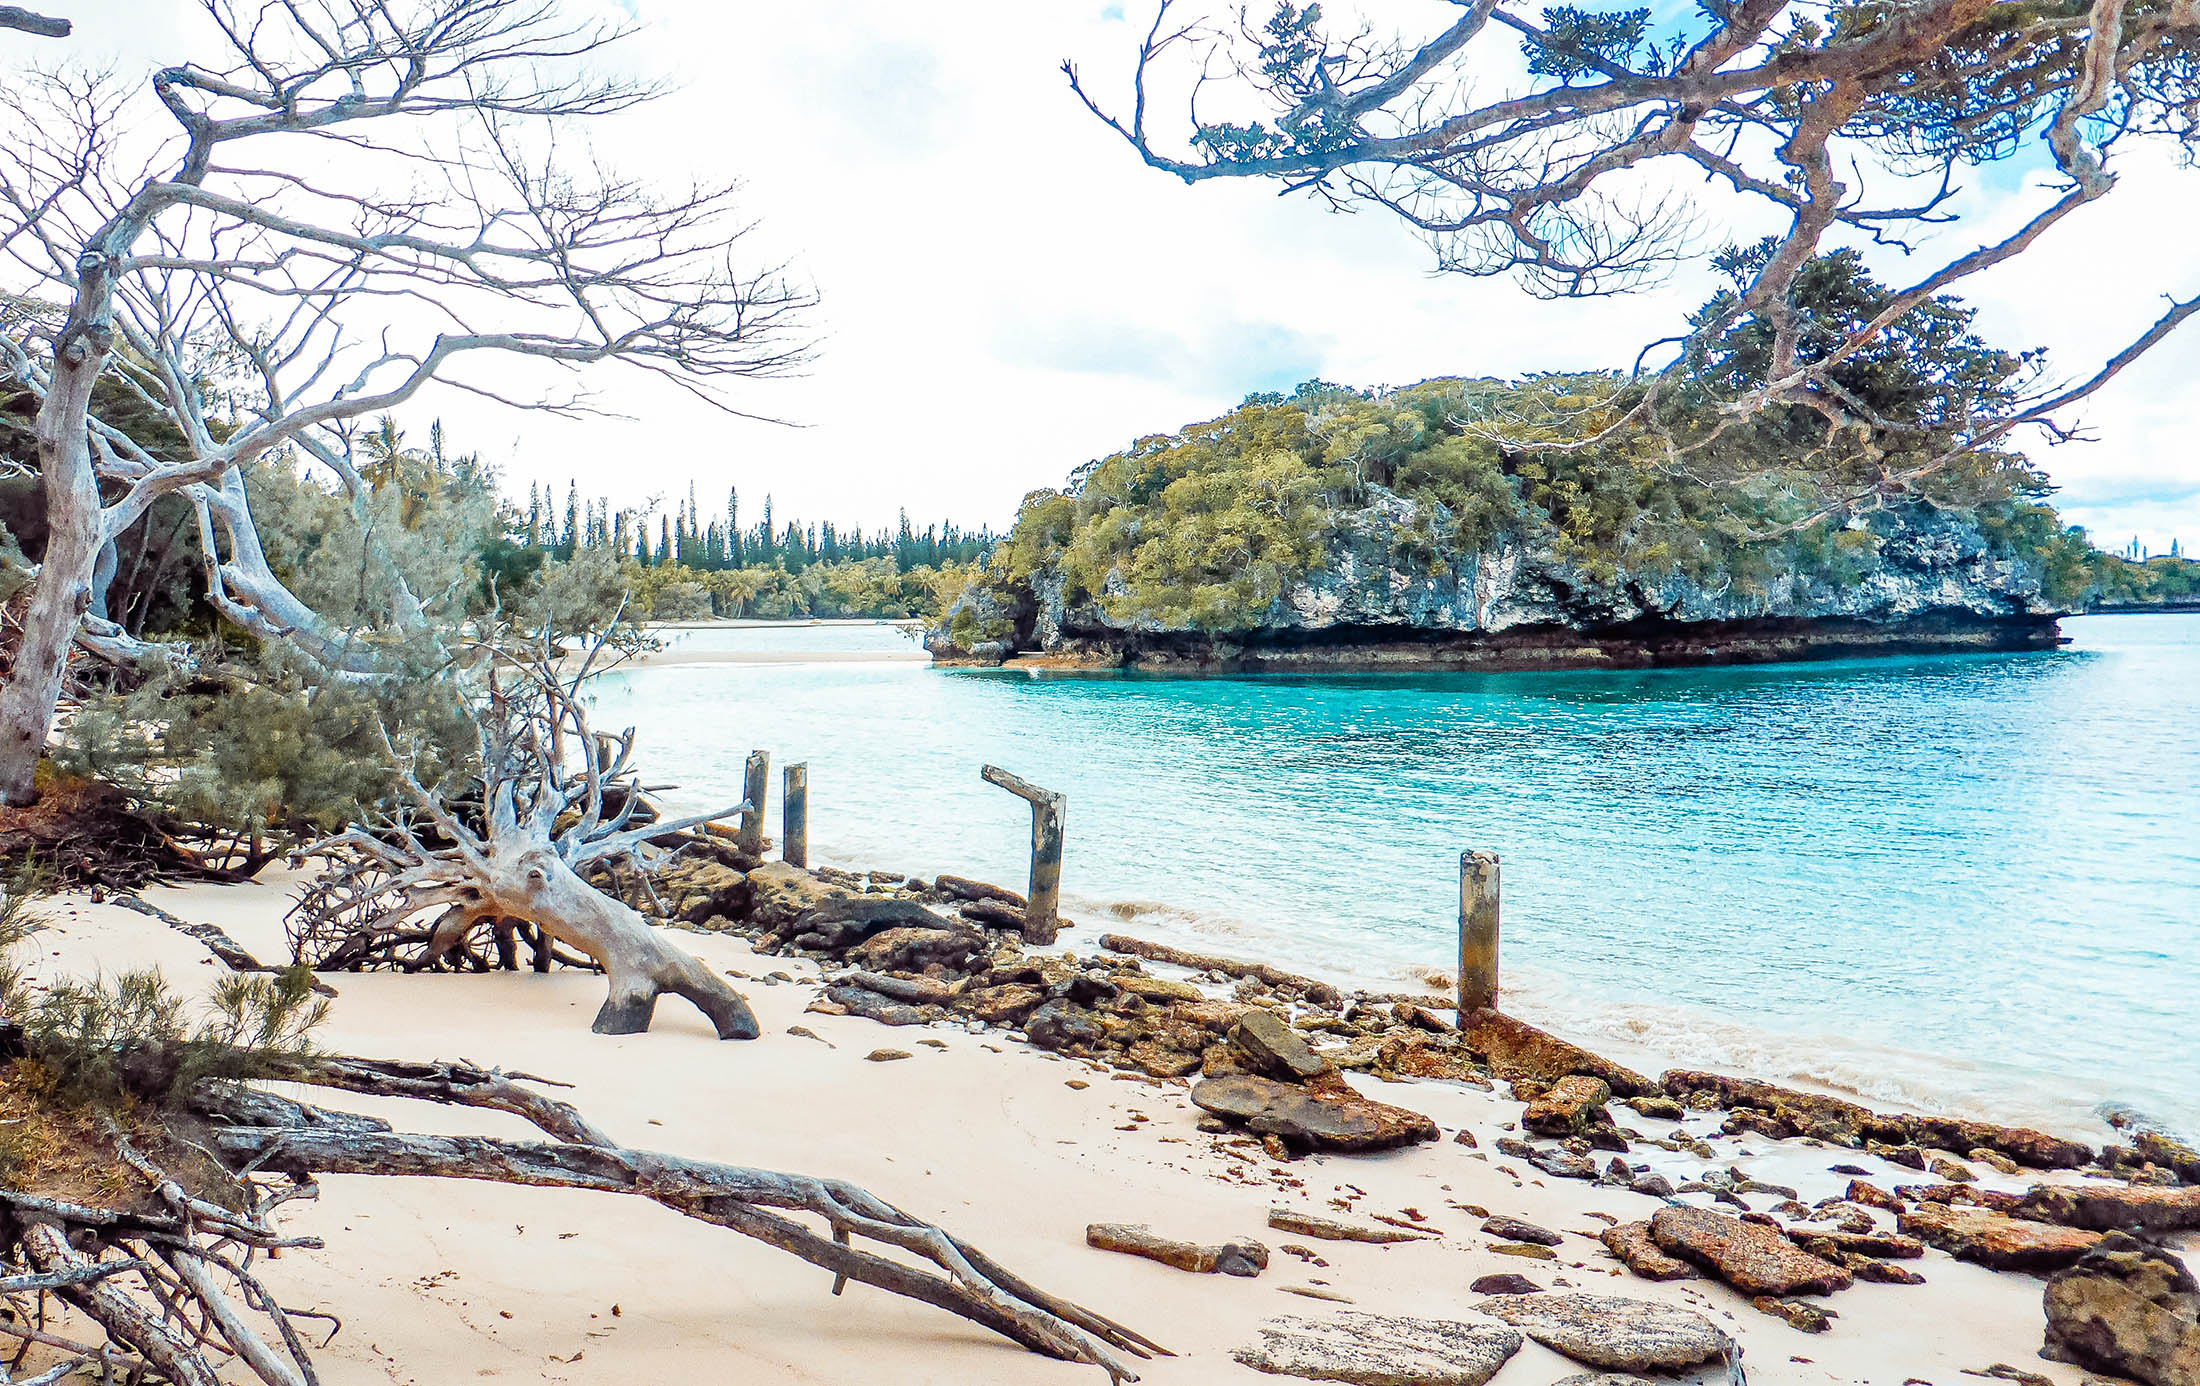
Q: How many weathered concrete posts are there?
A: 4